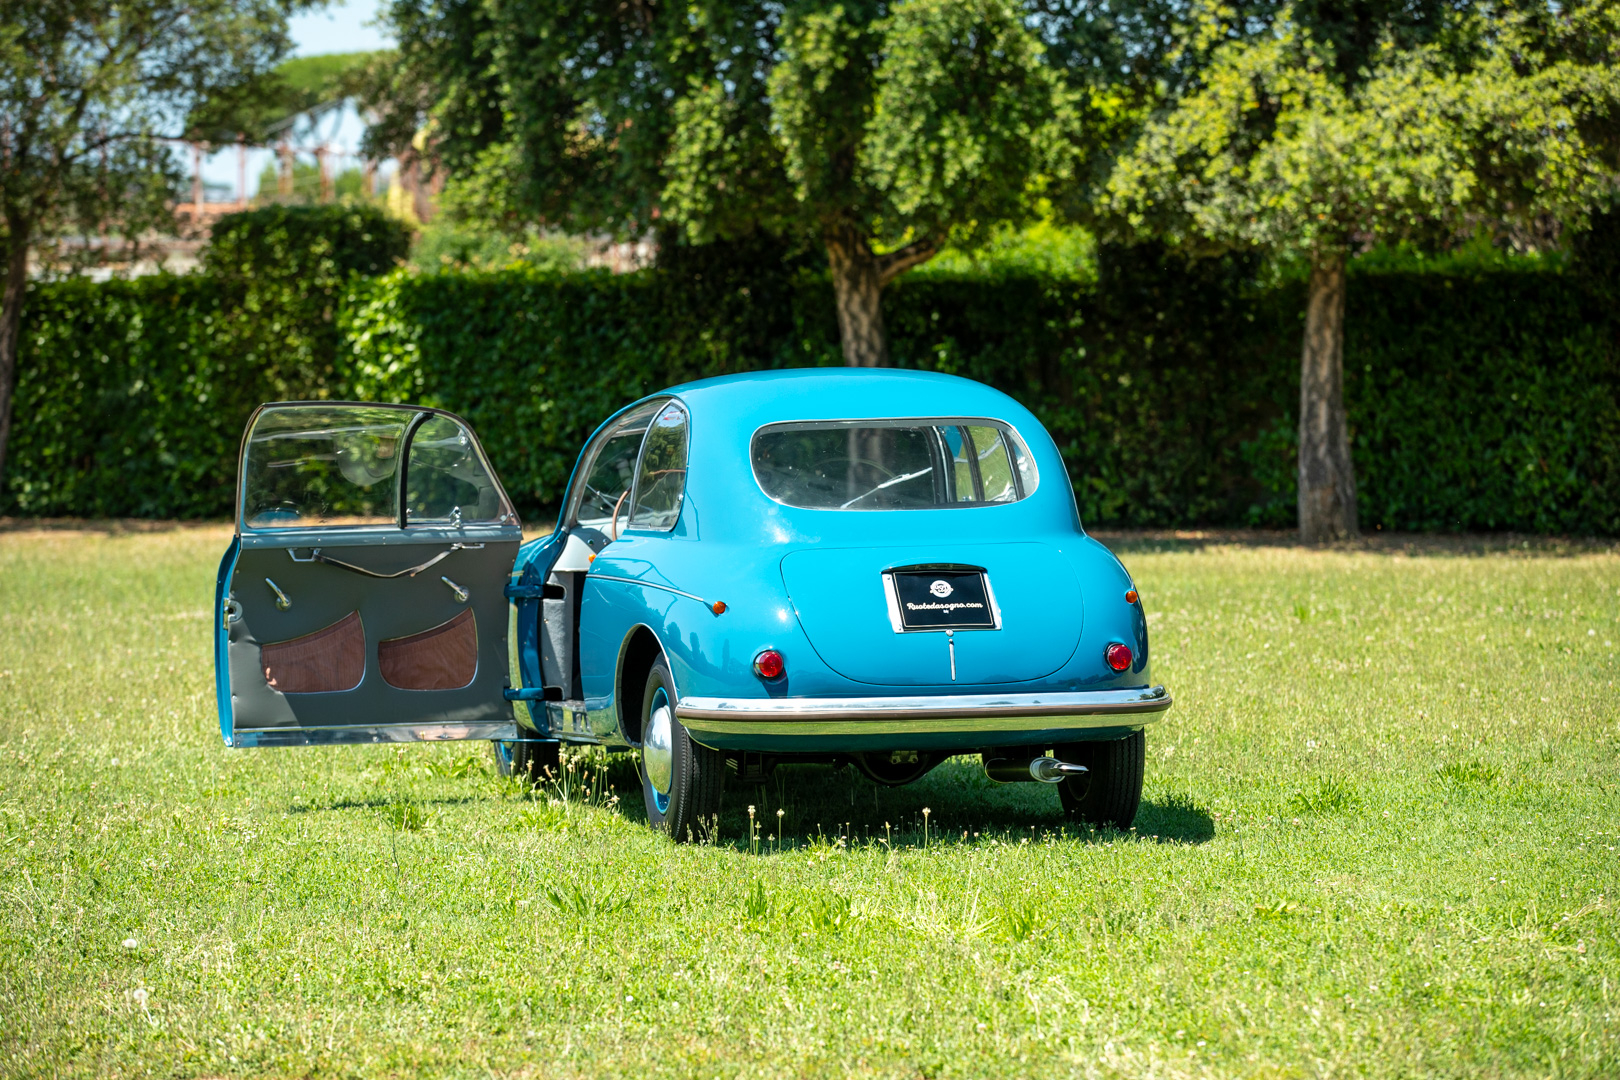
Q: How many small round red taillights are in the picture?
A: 2